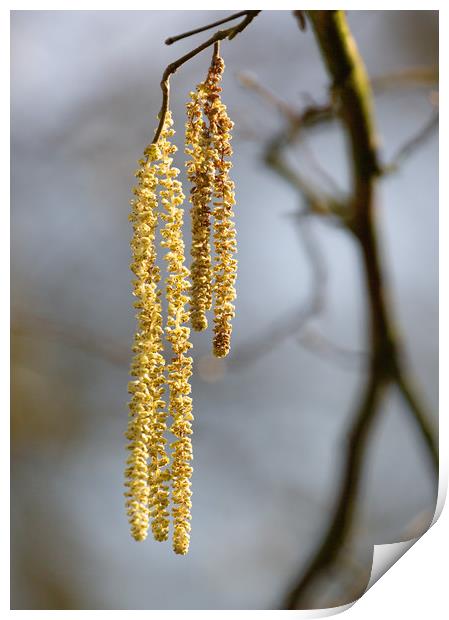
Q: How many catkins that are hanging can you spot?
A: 5